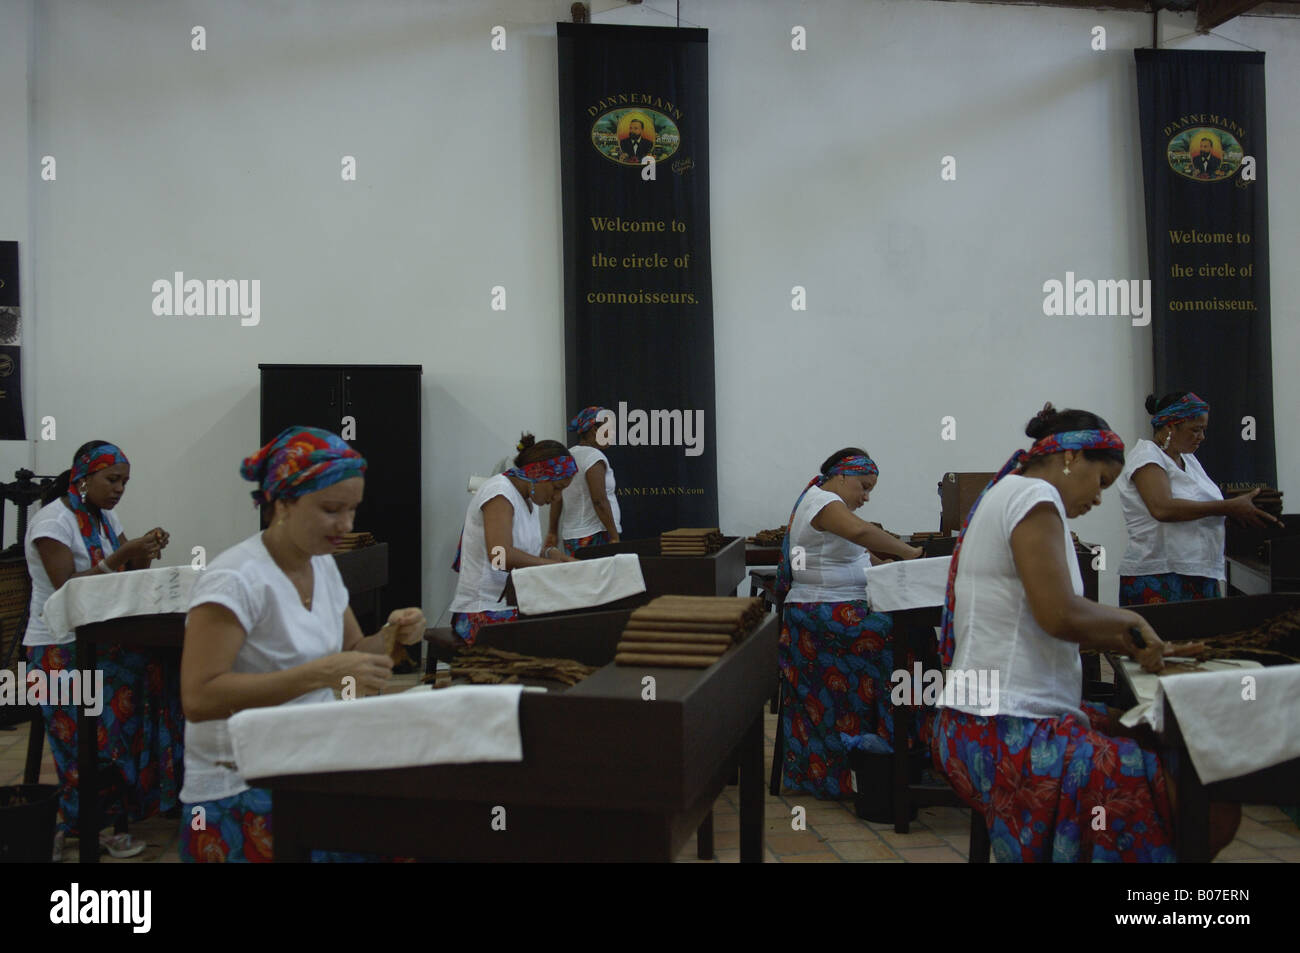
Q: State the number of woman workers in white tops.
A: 7